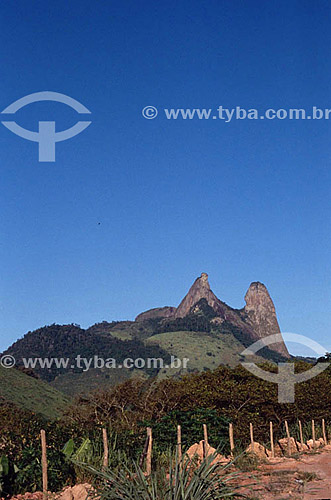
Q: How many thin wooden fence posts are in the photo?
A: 12